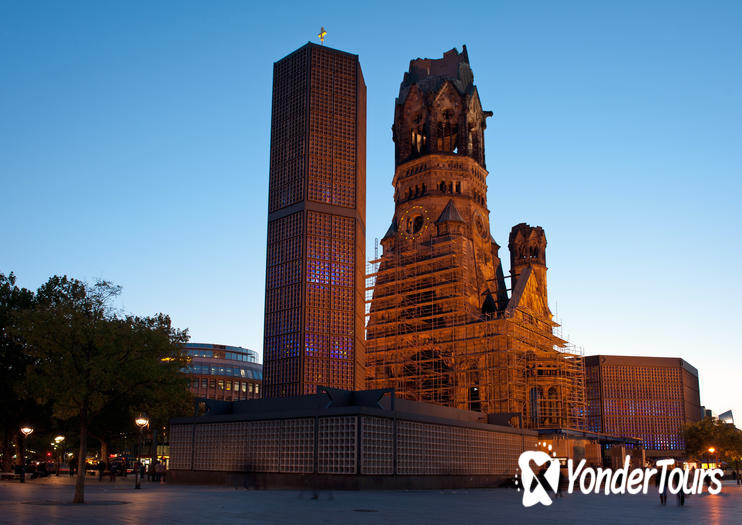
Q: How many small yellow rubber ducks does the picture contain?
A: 0